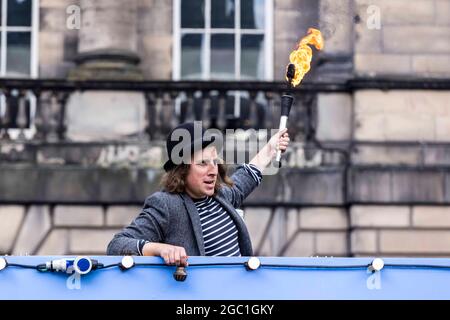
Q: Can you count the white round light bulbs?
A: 4